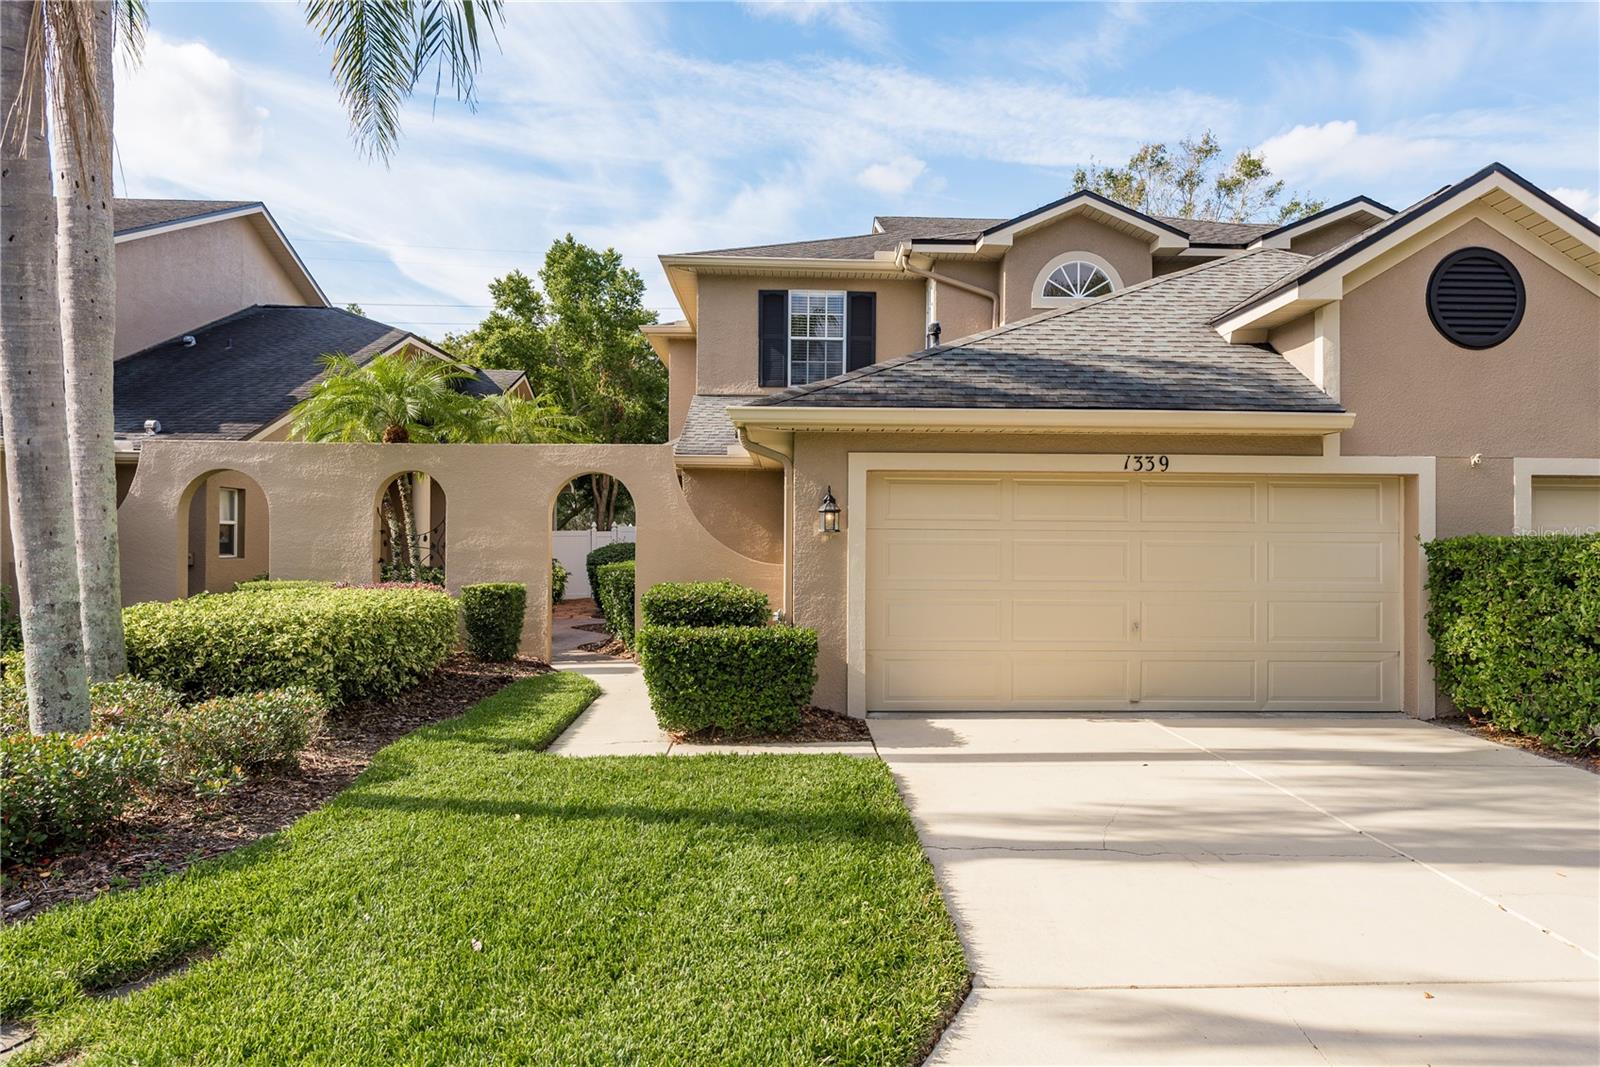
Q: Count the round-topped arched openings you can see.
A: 3